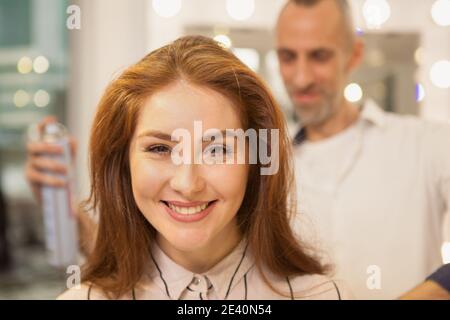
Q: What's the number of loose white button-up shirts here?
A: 1